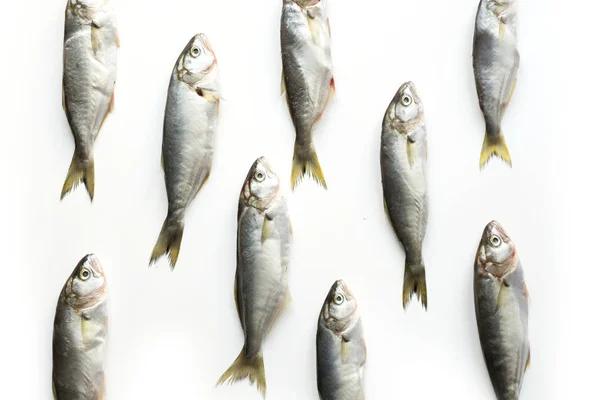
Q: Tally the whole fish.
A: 3